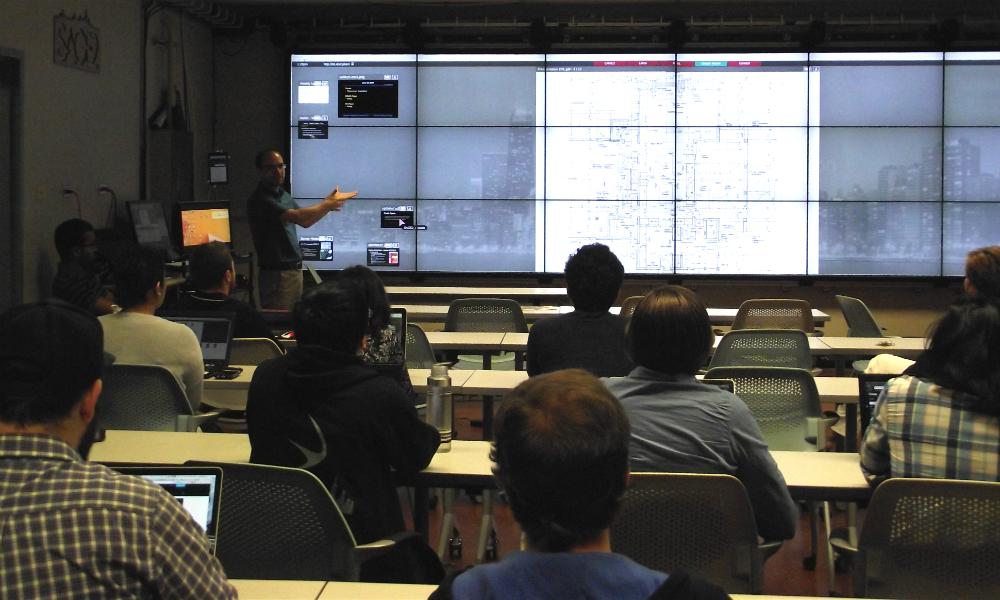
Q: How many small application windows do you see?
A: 6